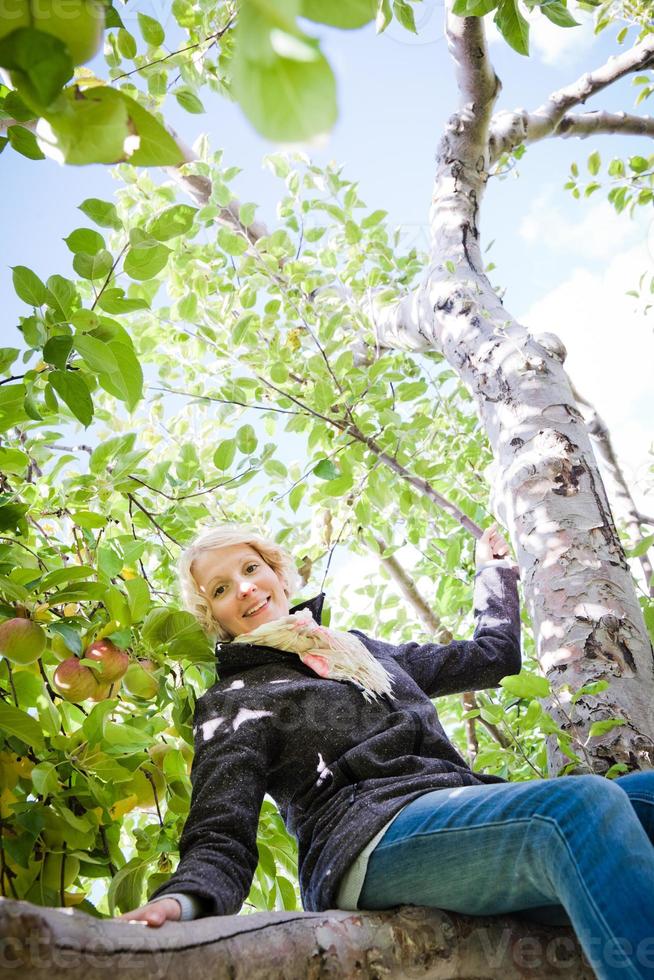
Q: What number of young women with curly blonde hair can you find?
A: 1